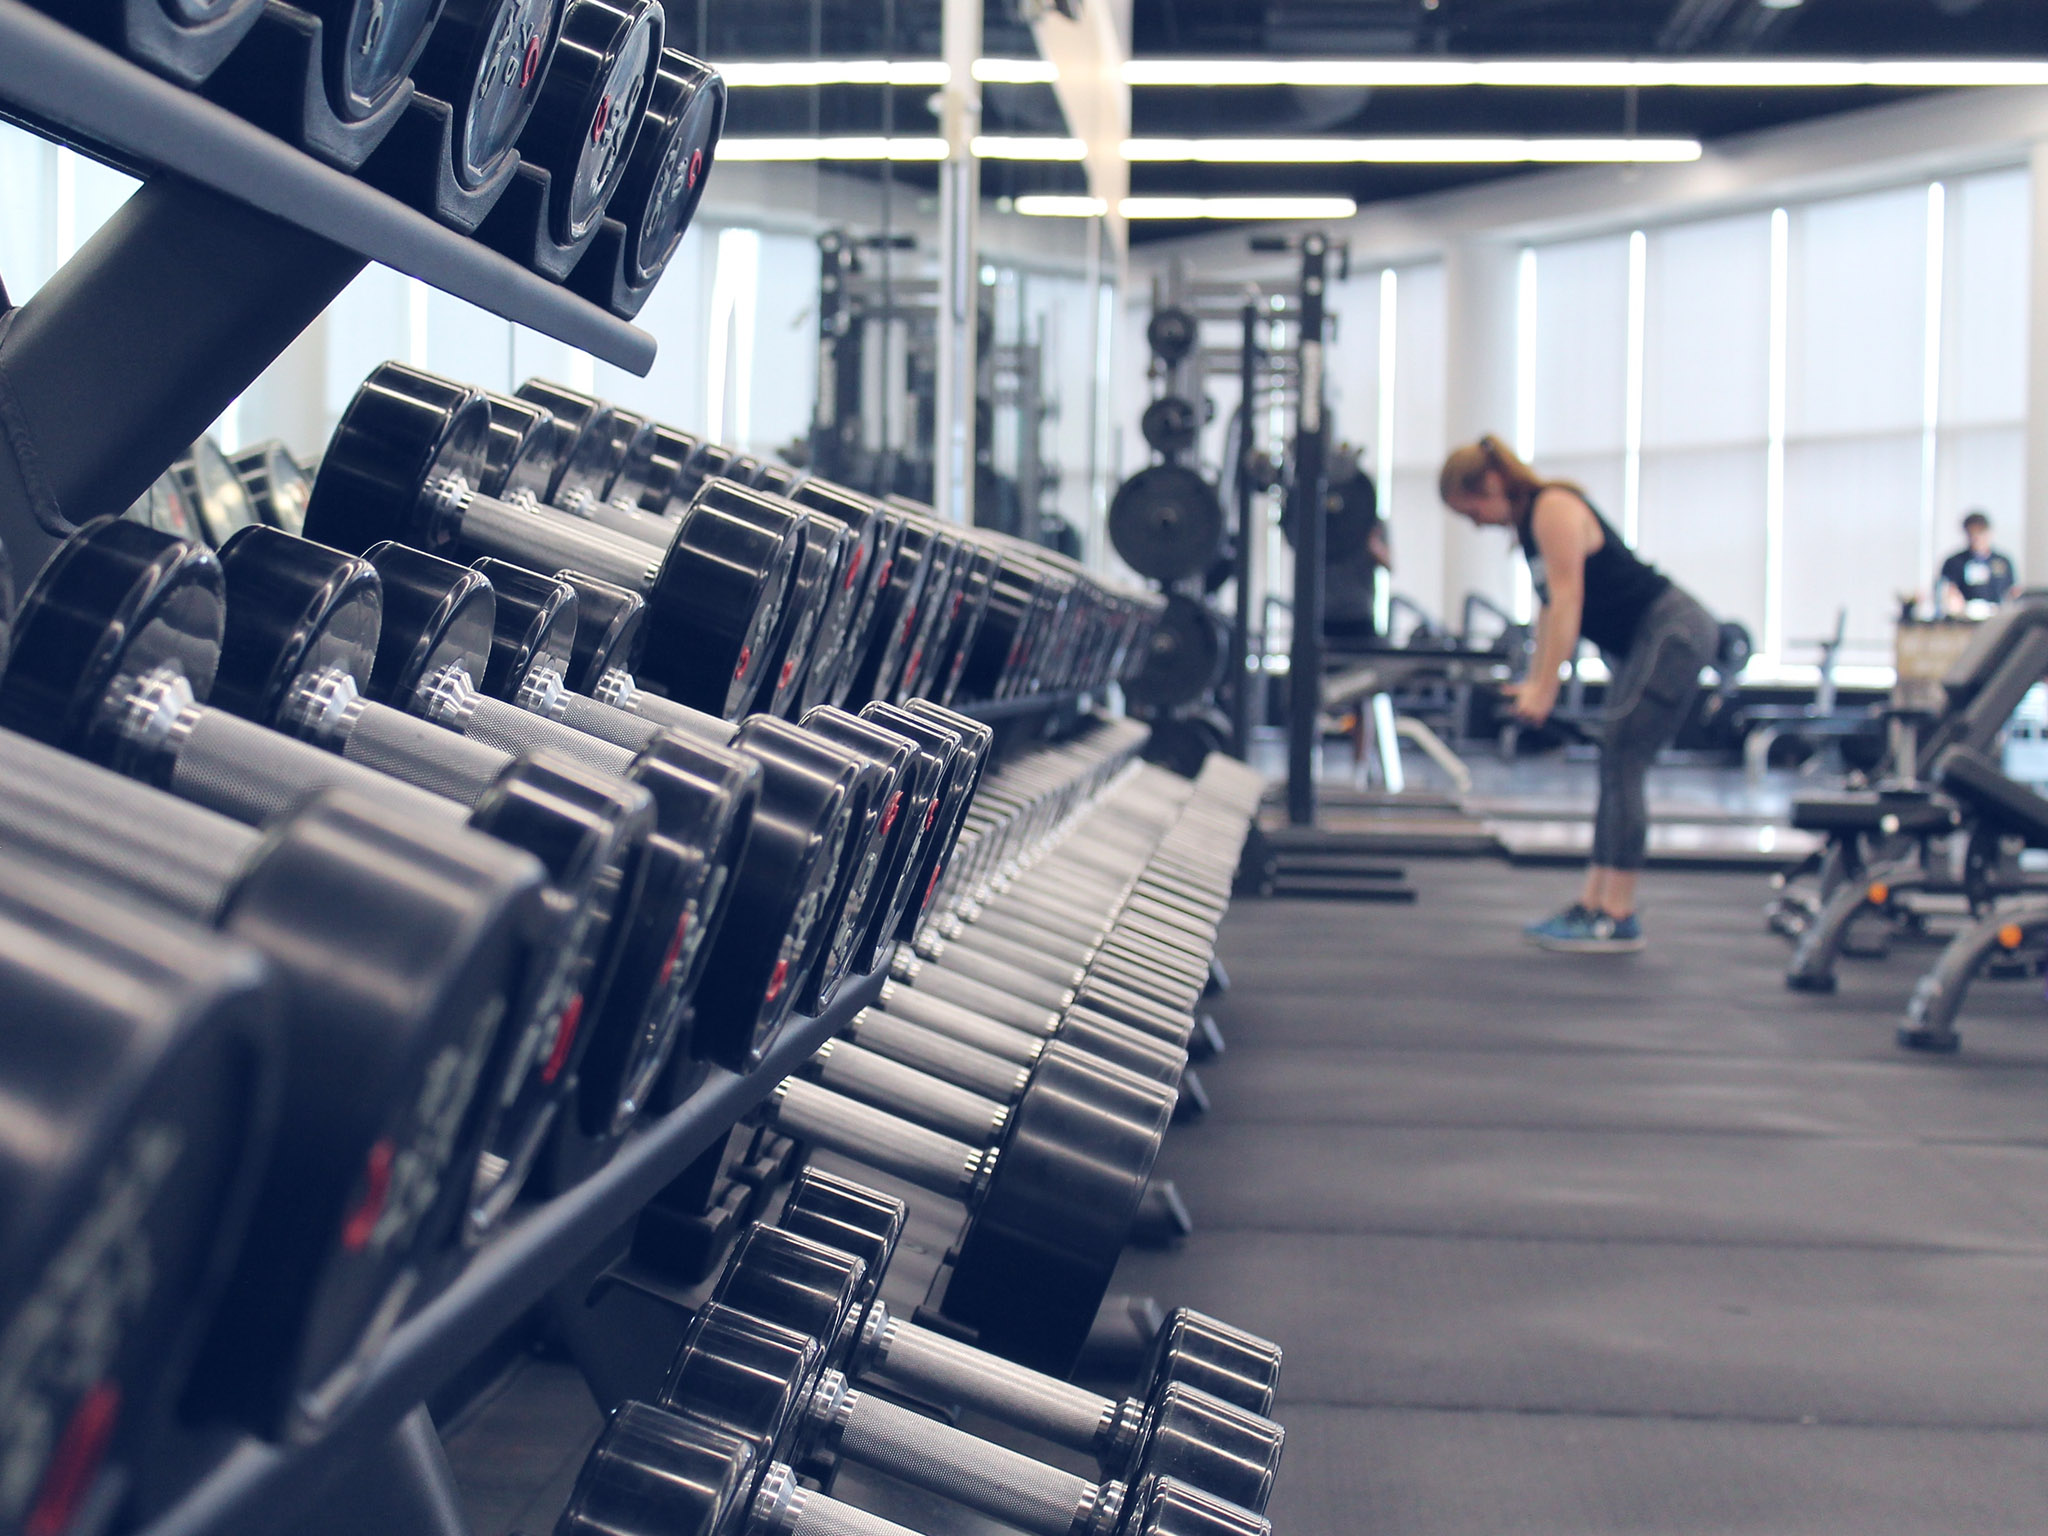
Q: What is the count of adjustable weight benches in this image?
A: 2